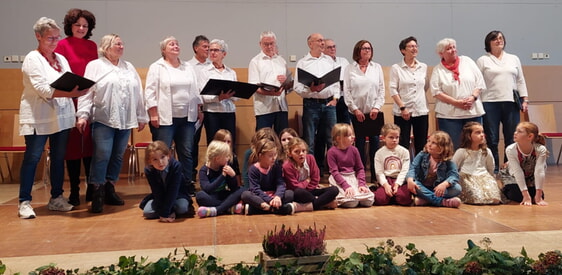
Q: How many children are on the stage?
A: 12